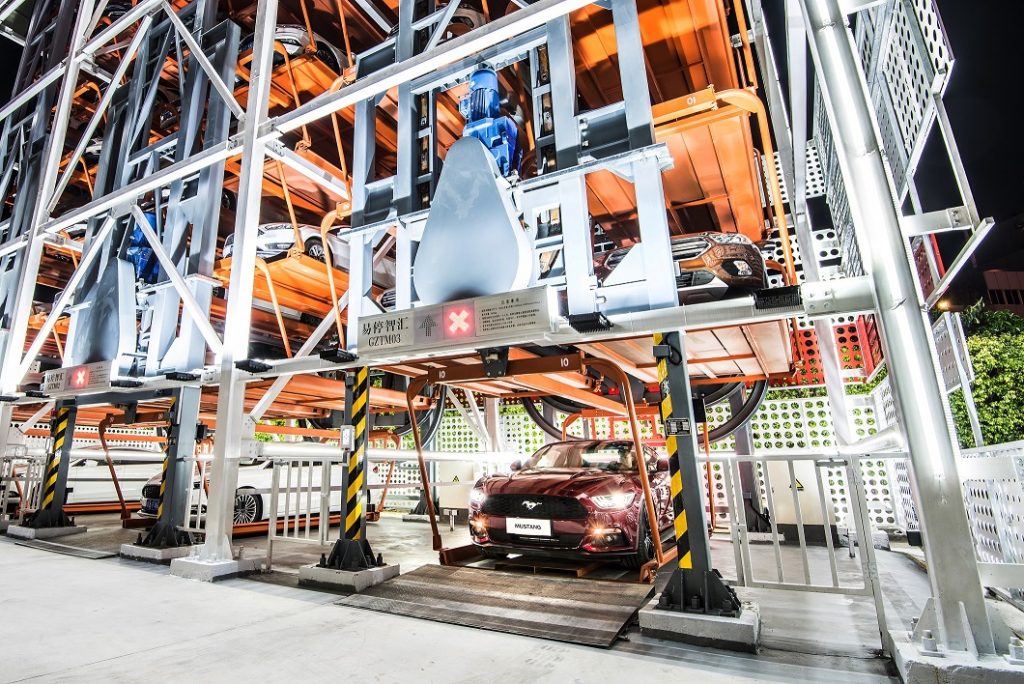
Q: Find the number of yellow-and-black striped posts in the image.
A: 4